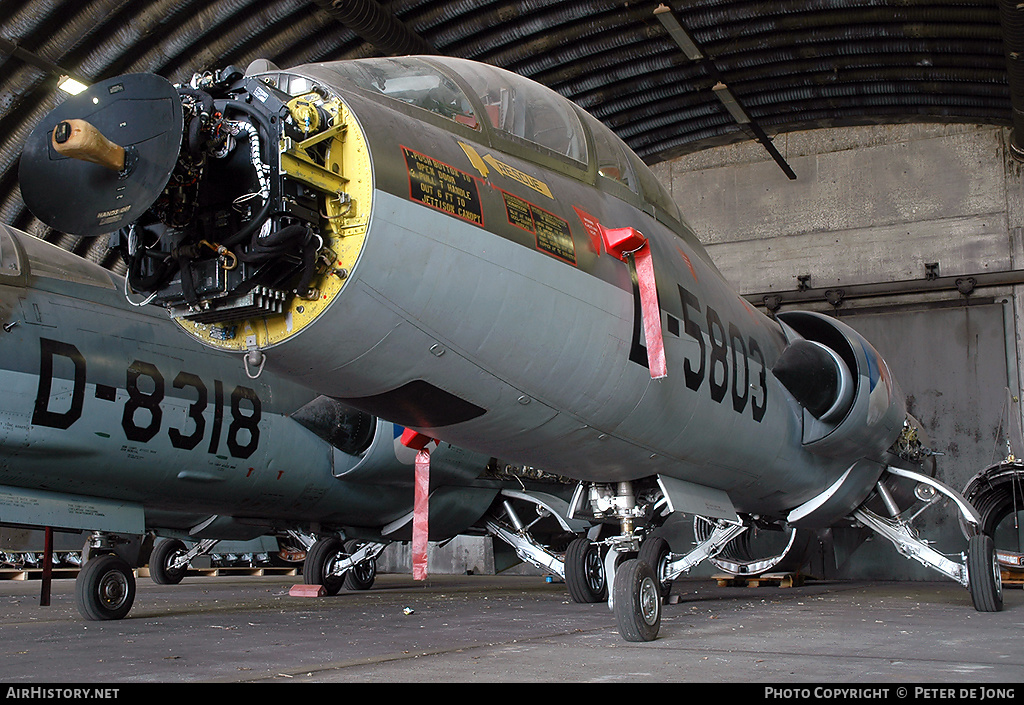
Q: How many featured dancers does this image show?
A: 0